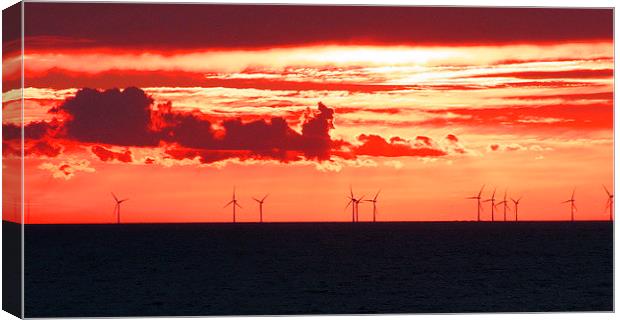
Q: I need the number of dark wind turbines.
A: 12